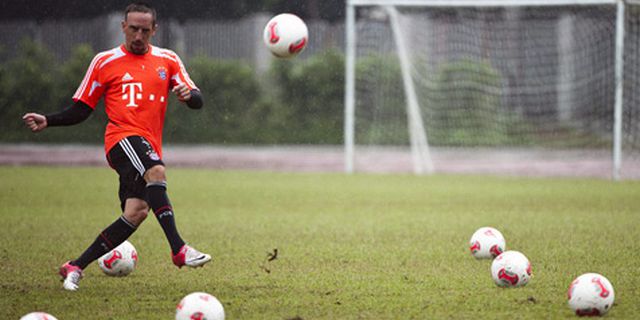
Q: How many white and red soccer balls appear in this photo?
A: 7